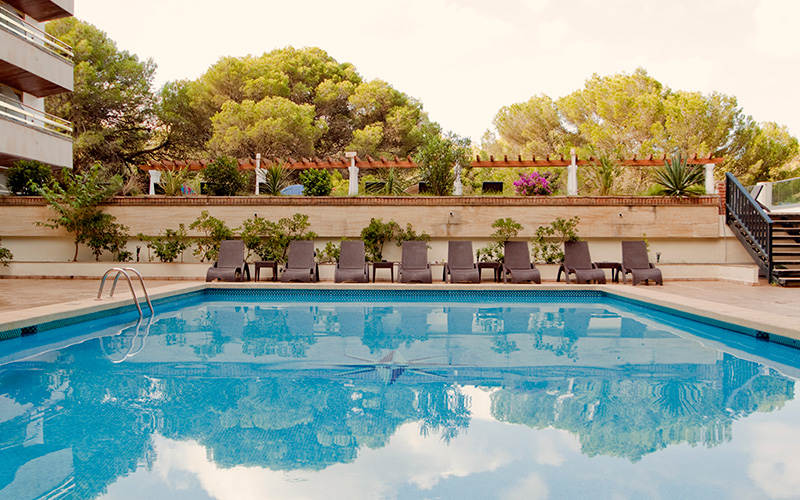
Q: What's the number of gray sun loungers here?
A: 8